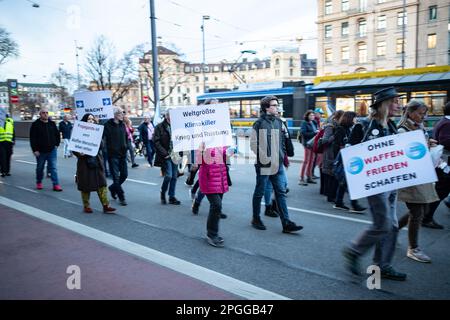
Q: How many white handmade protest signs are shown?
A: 4